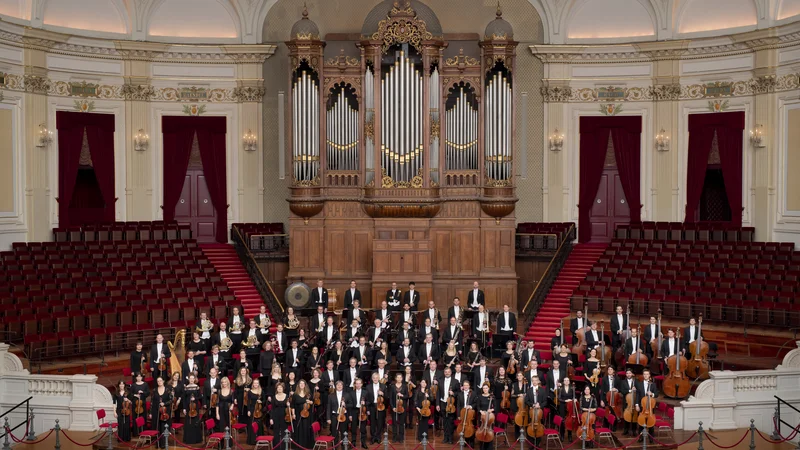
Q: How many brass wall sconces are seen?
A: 6